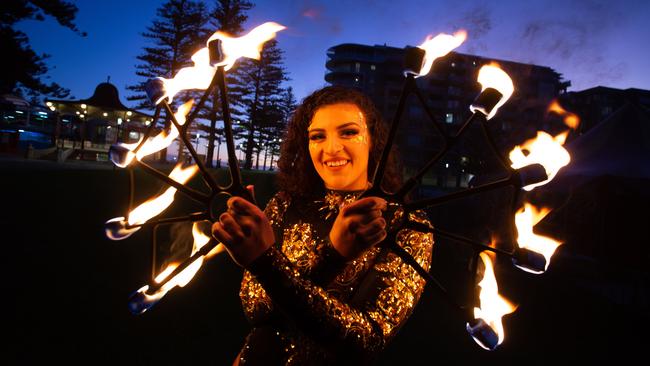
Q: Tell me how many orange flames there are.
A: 10